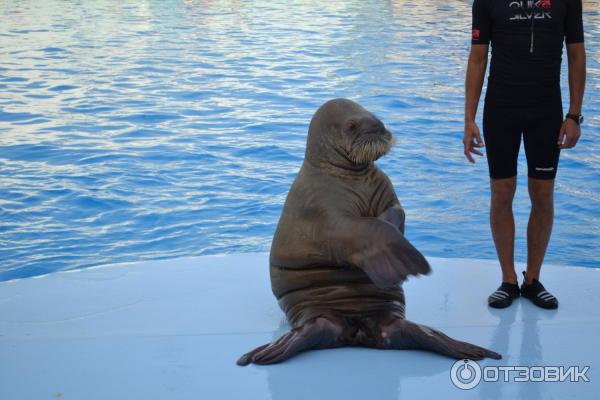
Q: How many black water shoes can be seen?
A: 2